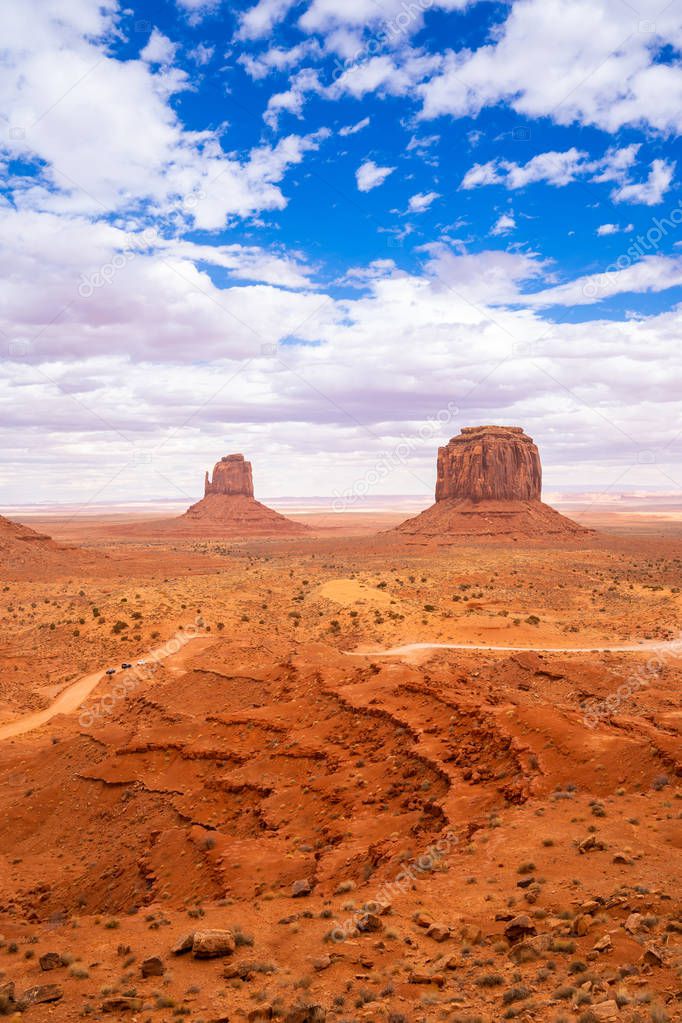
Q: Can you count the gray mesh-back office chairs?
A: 0